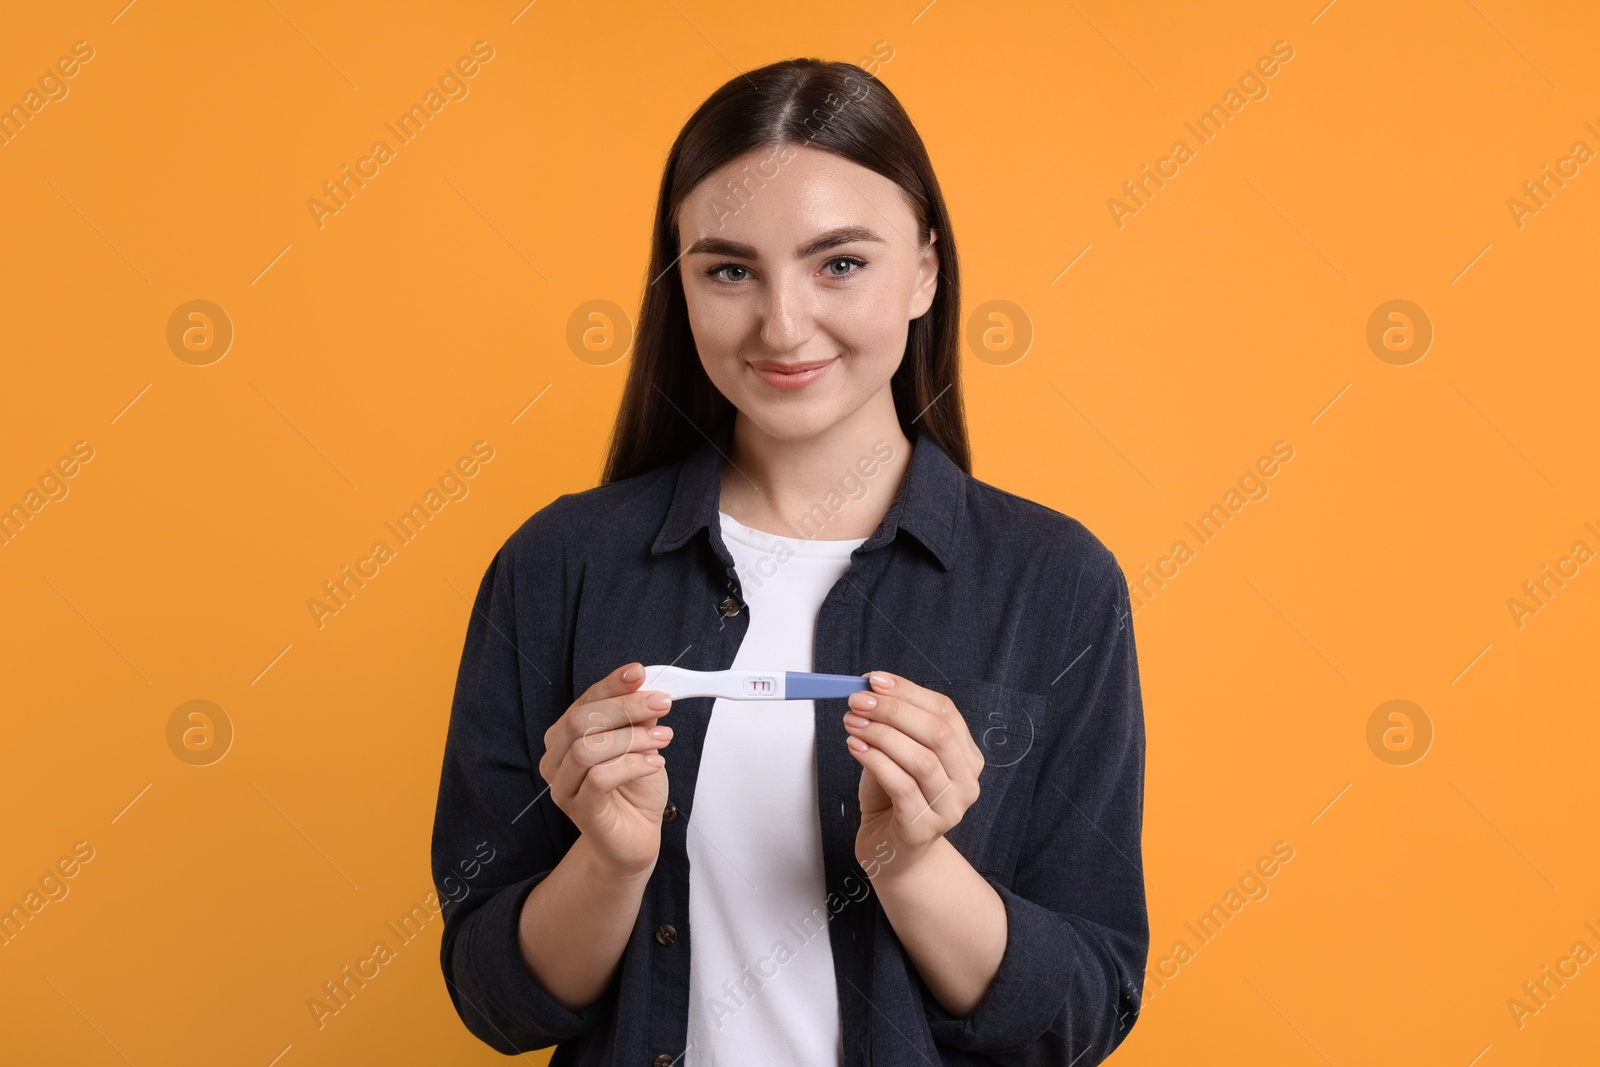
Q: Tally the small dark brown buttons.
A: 4